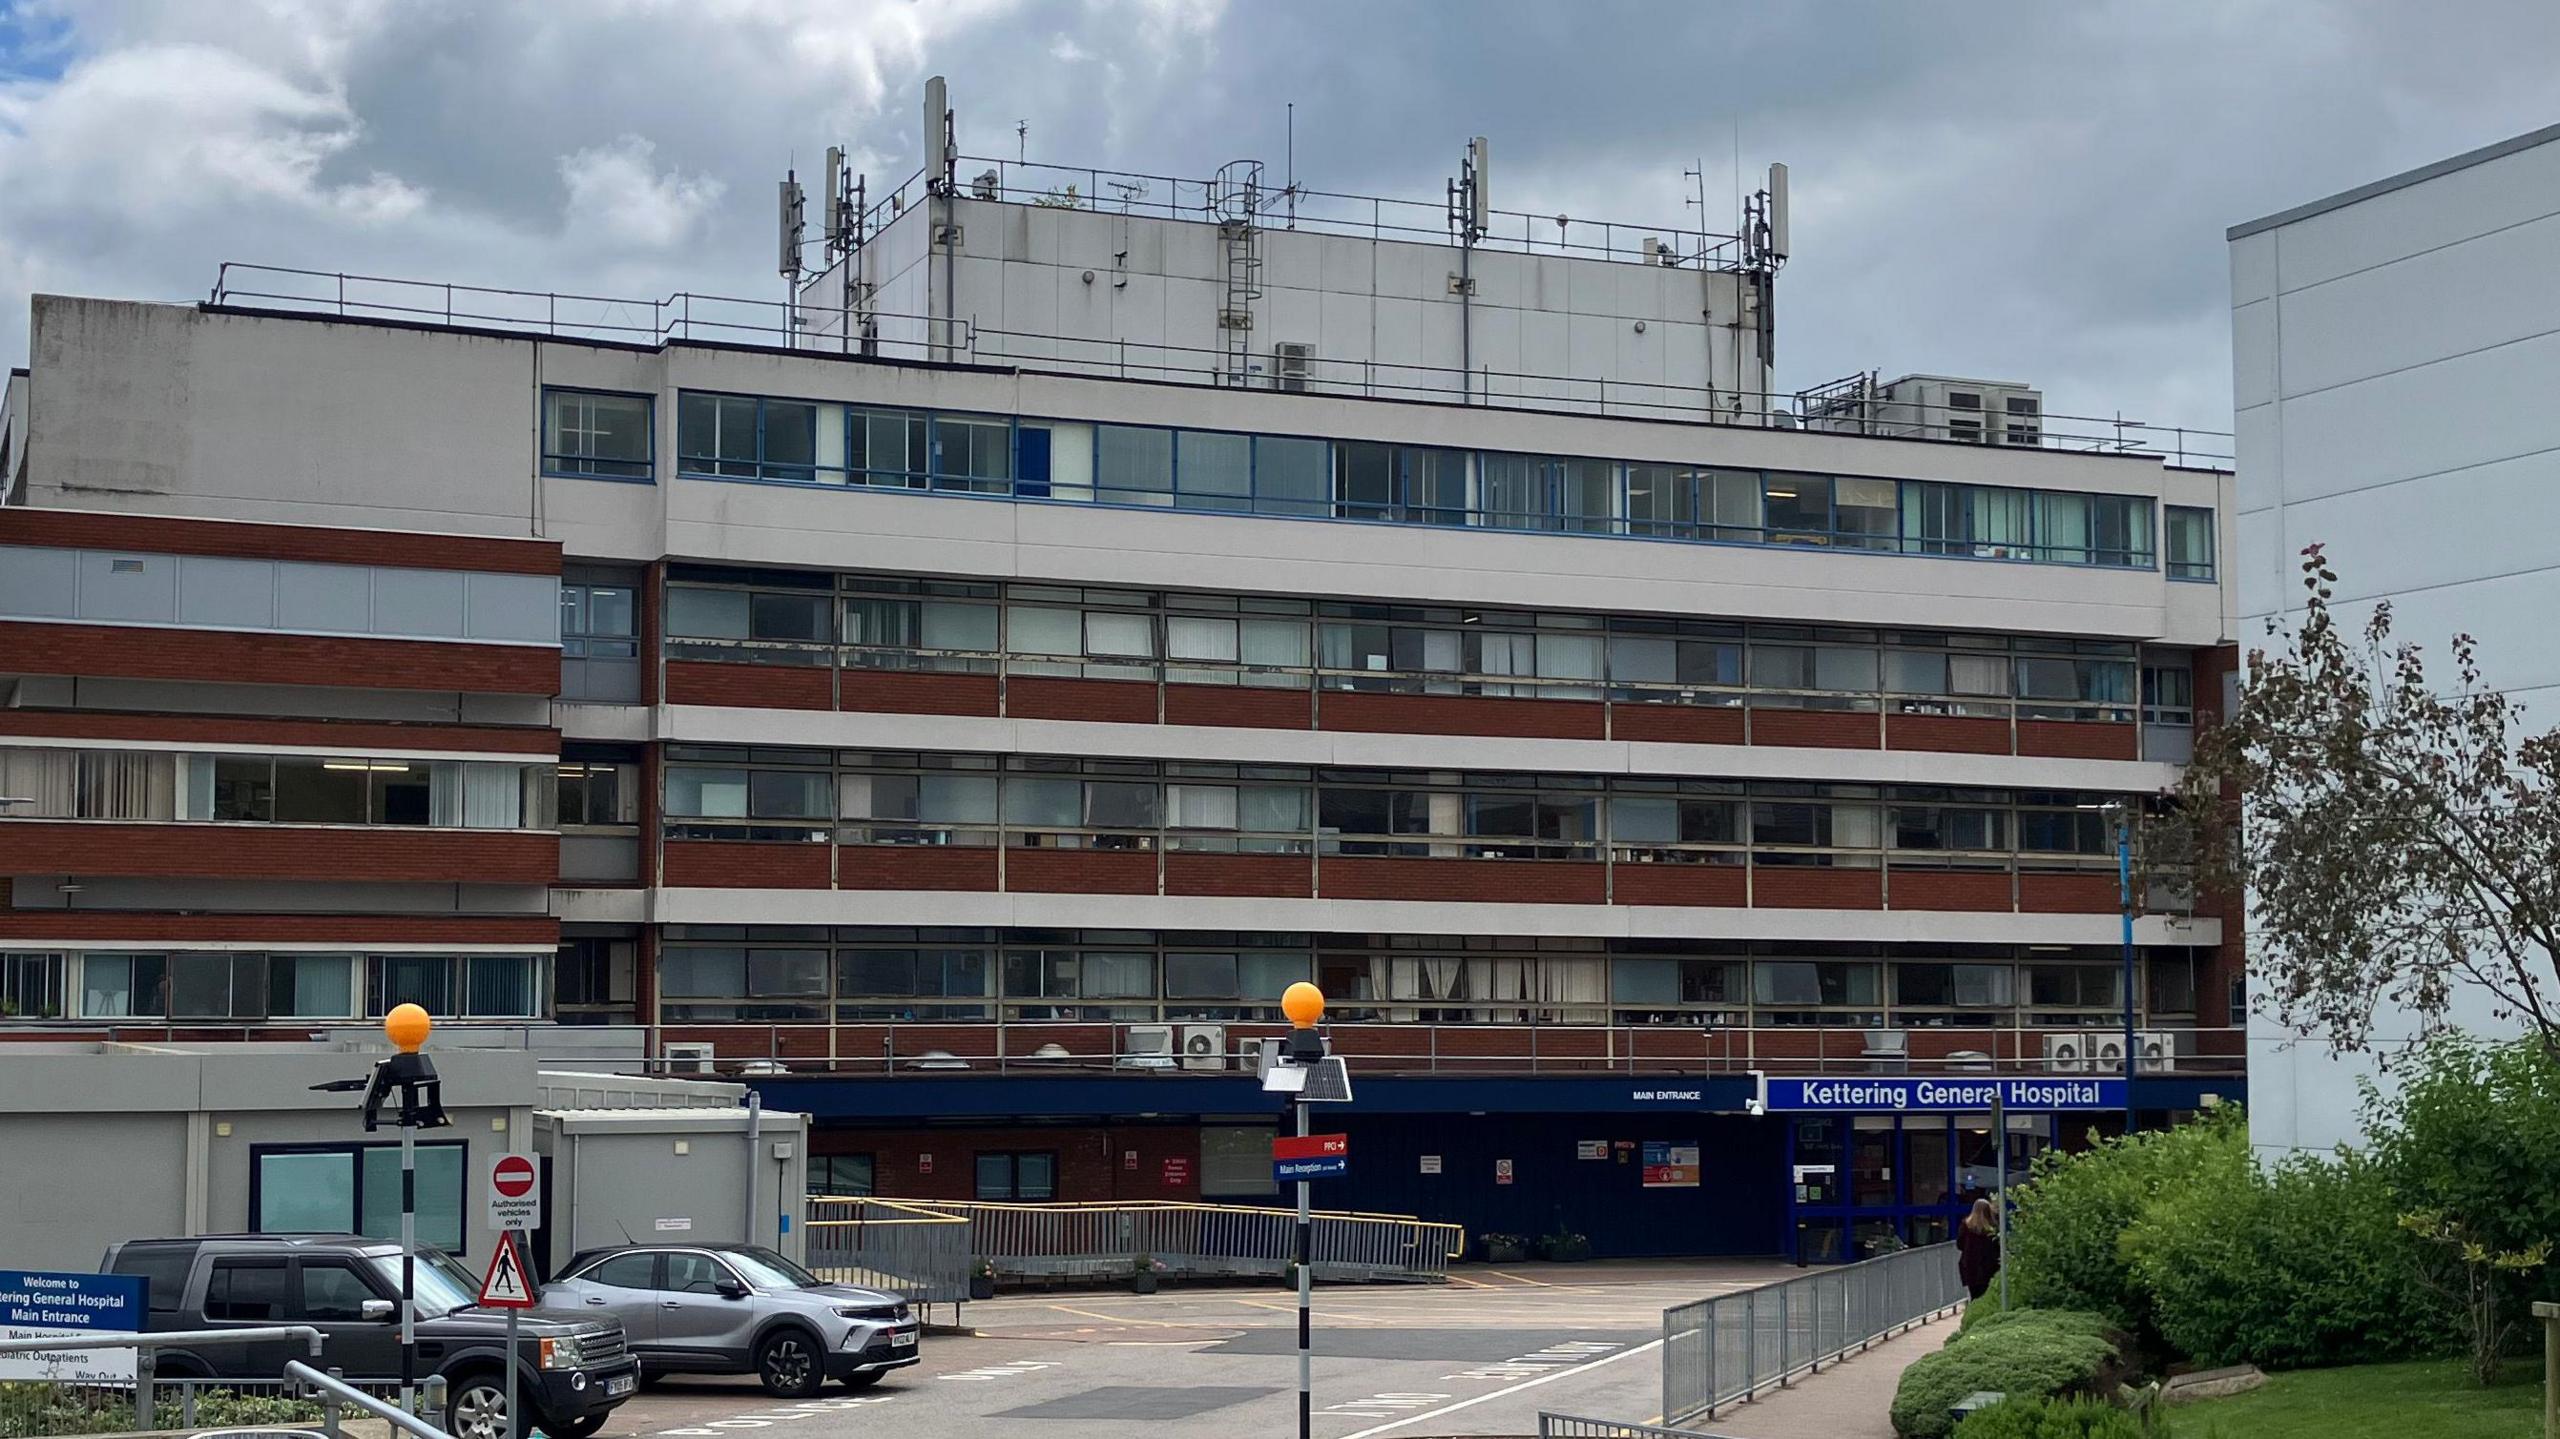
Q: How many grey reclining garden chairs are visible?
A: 0